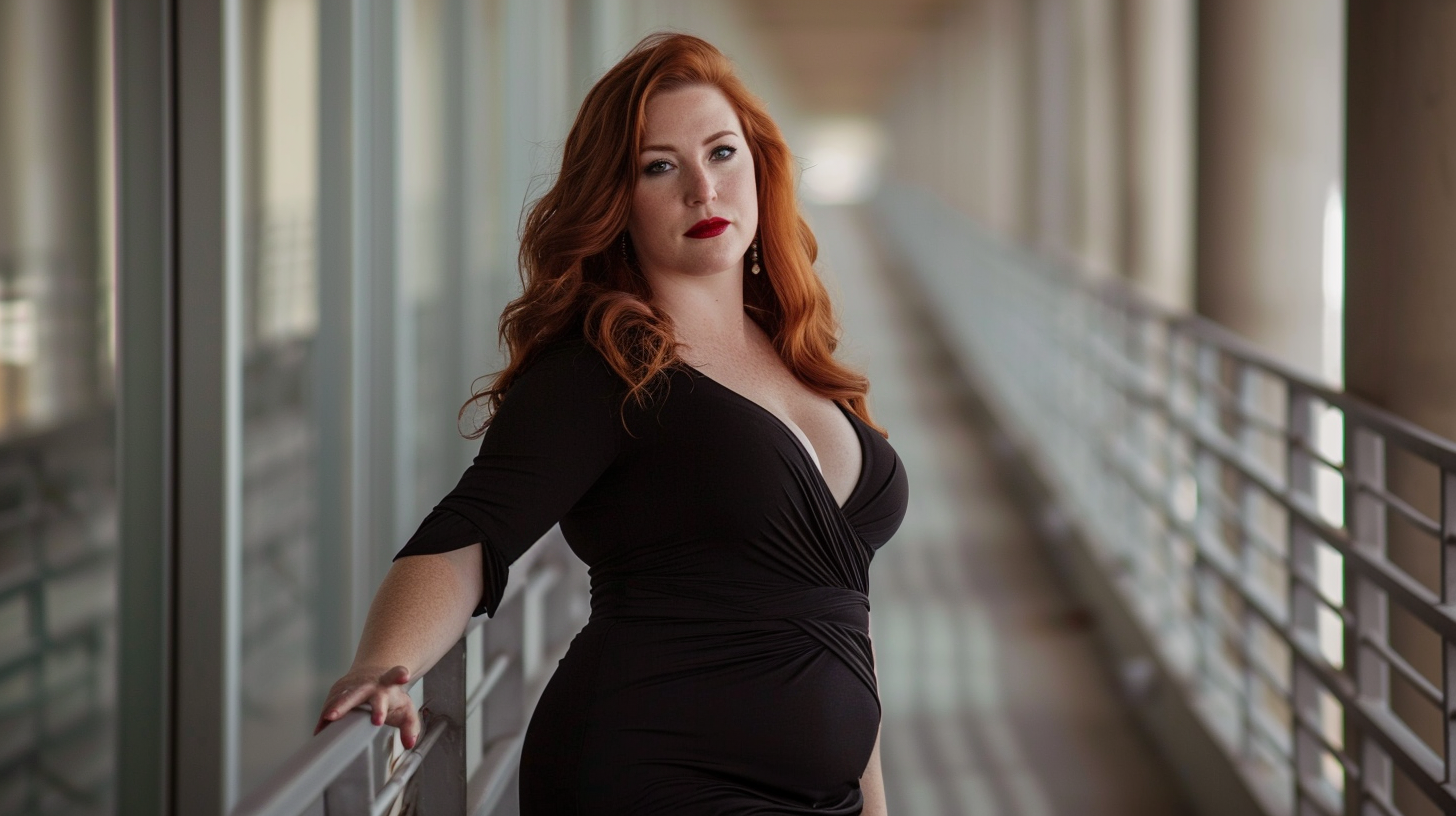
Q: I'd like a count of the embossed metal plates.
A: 0